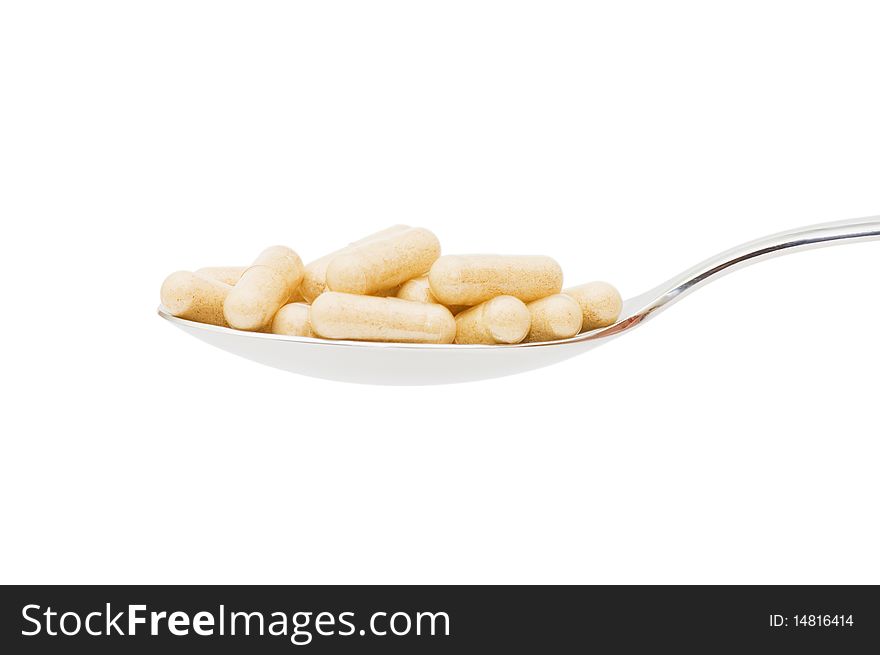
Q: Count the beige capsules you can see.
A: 12